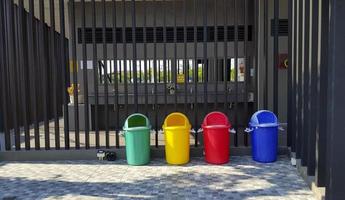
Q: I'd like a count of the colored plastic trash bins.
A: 4